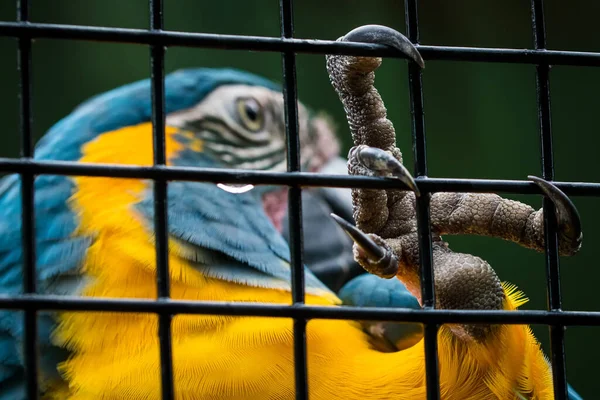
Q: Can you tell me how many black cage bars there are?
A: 8